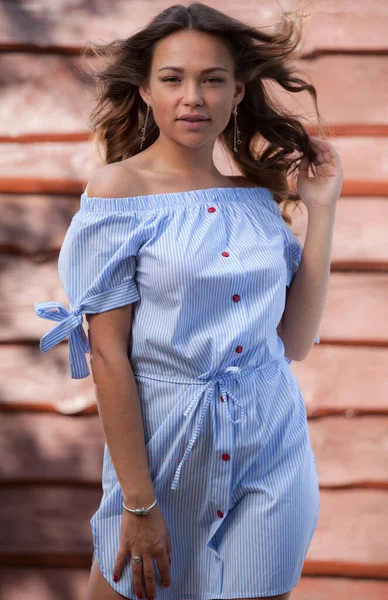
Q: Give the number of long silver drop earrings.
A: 2